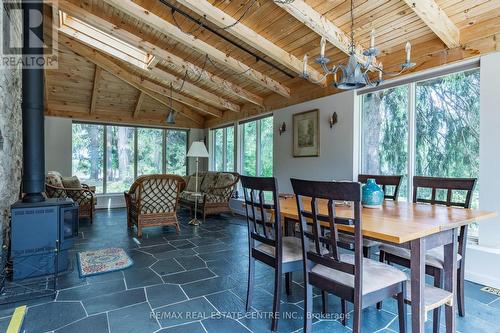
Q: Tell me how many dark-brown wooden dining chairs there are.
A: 4